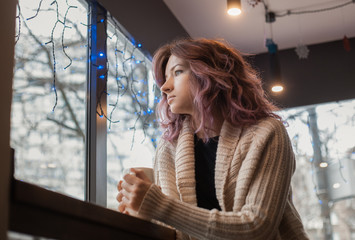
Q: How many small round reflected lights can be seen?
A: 2